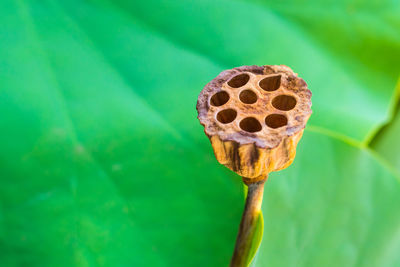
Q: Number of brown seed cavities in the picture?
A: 8